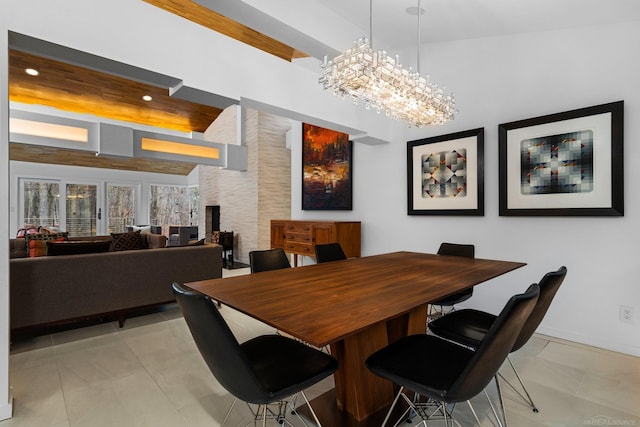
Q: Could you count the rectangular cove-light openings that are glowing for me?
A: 2